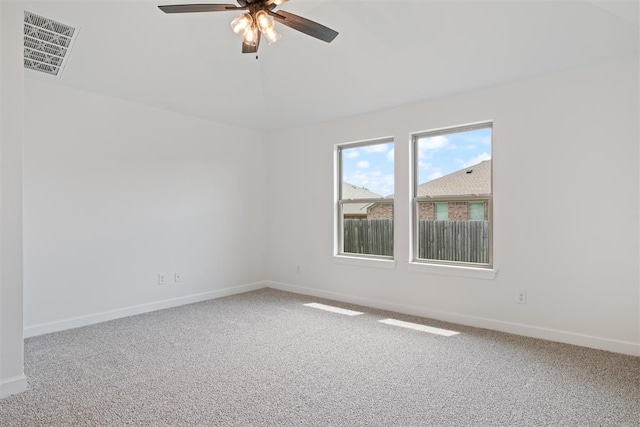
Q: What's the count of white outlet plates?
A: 4